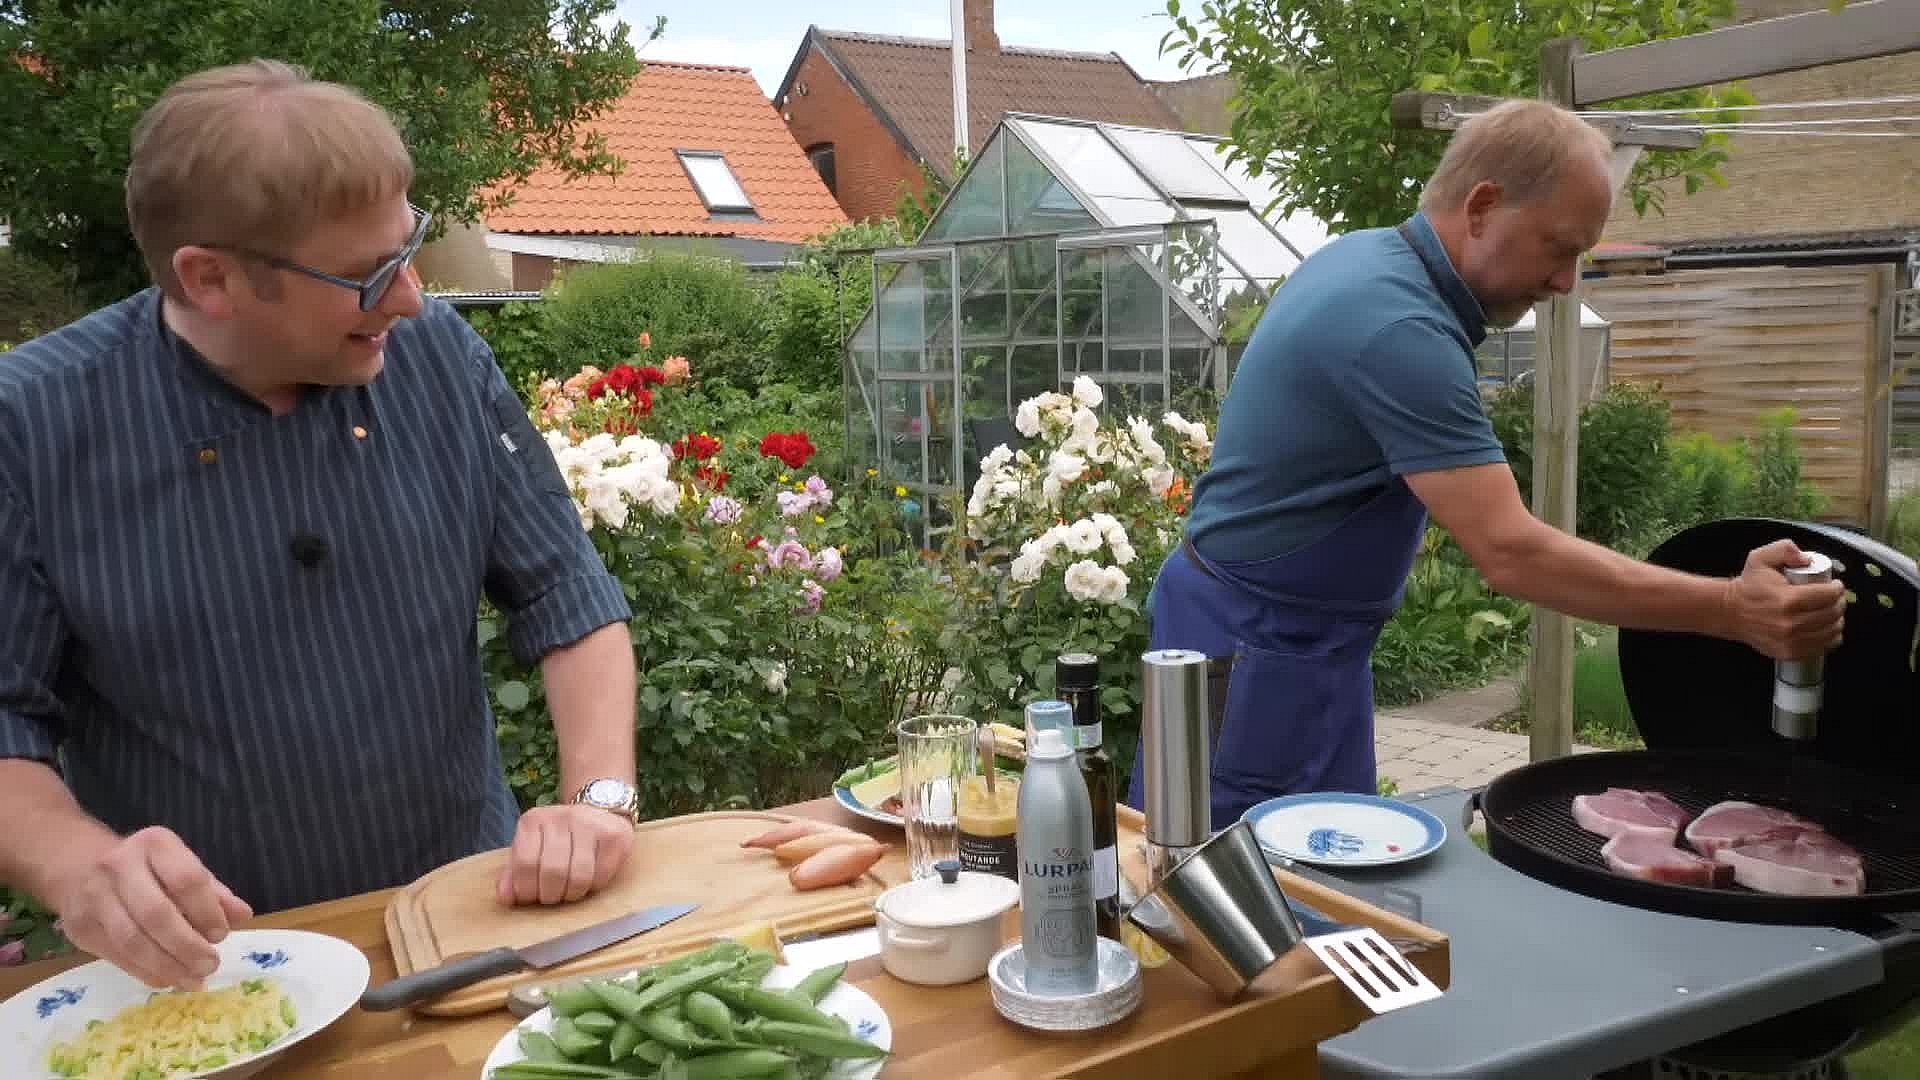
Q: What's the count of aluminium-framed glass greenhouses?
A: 1